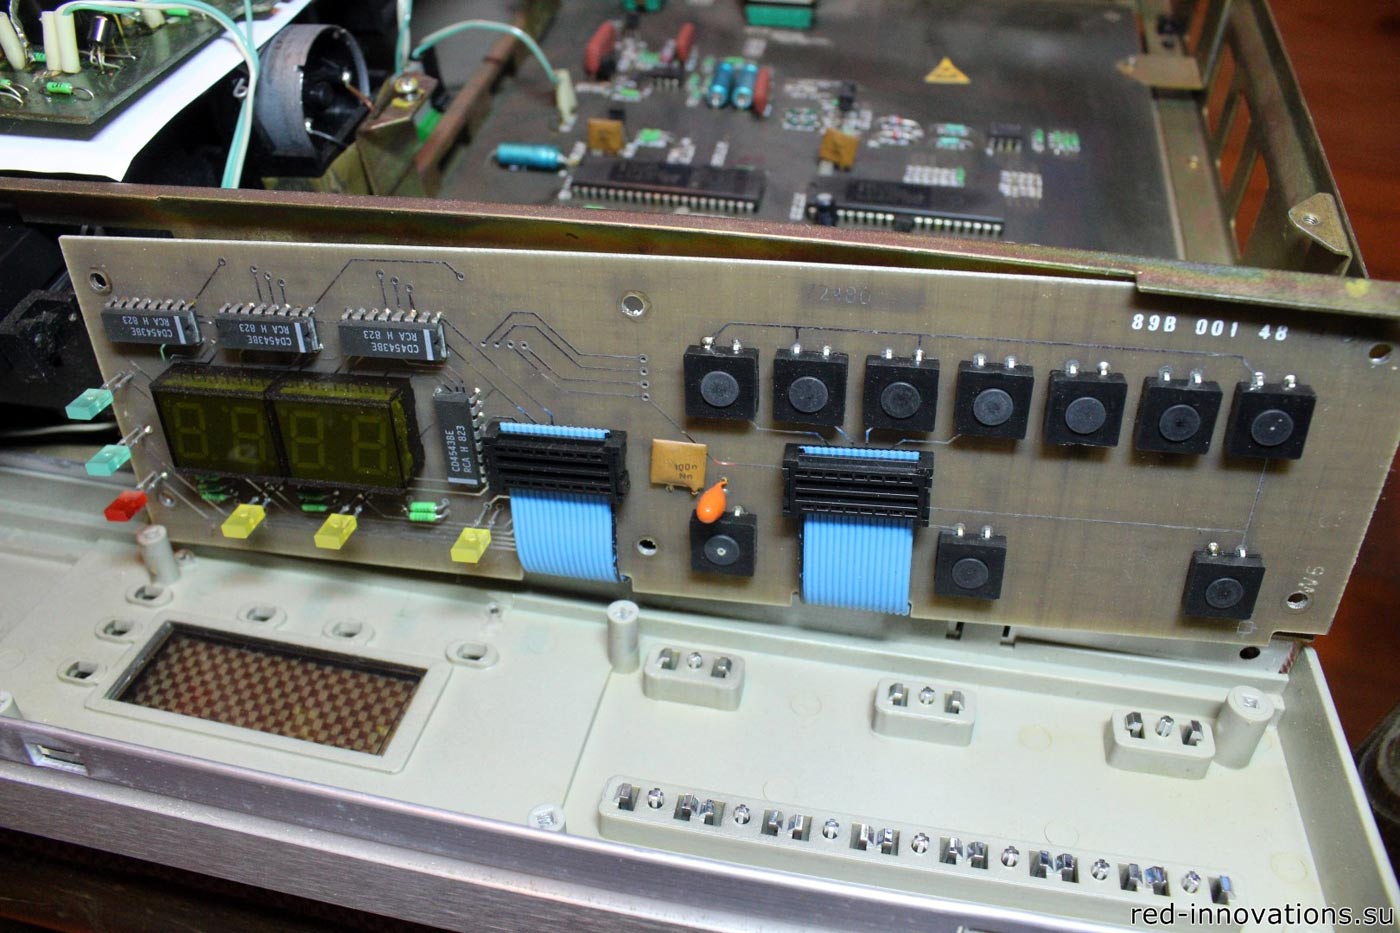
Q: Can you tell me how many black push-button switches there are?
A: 10